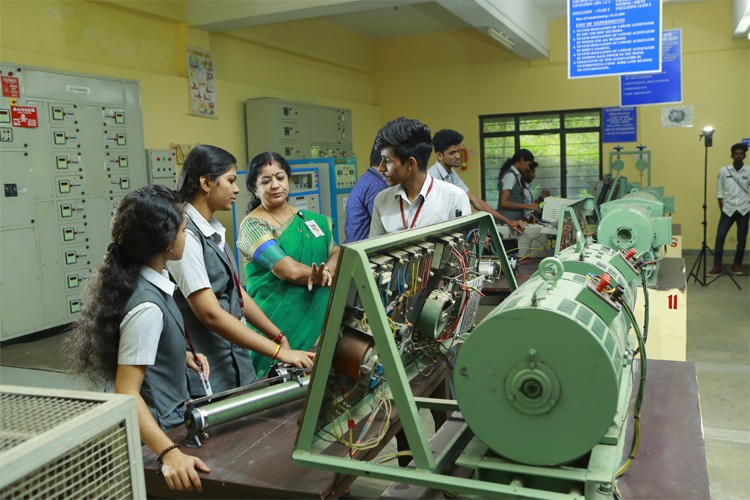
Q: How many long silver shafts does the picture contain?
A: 1